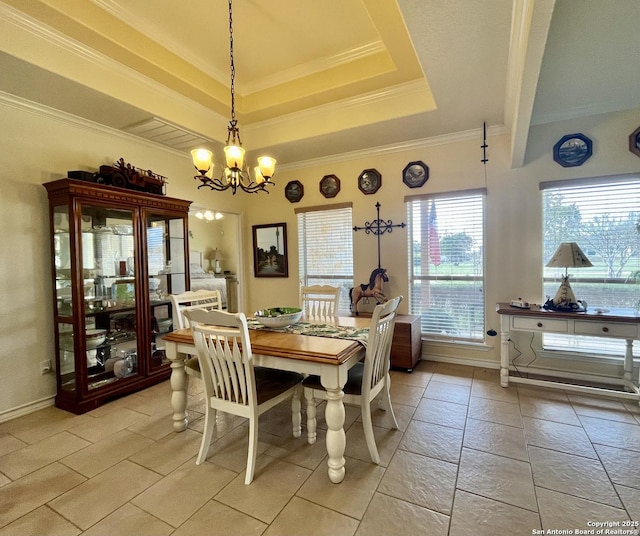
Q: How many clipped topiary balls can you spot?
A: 0